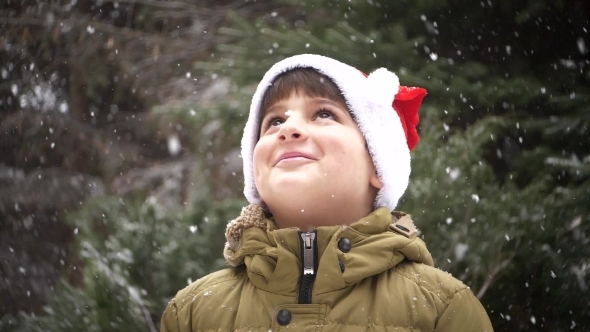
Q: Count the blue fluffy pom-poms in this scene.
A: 0